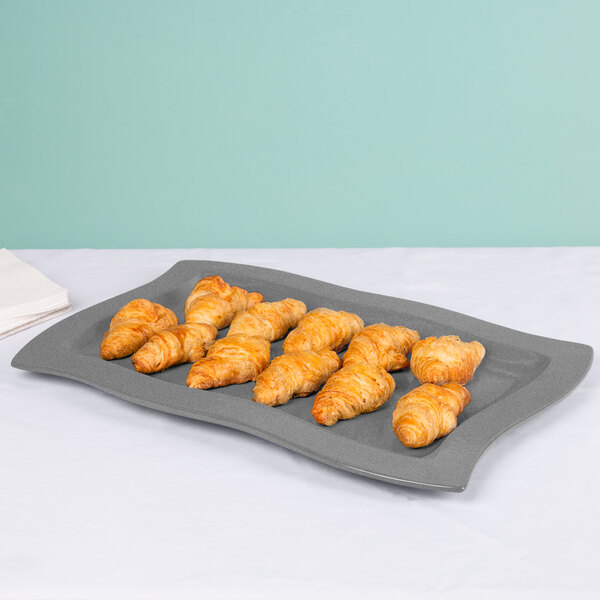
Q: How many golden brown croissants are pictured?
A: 11